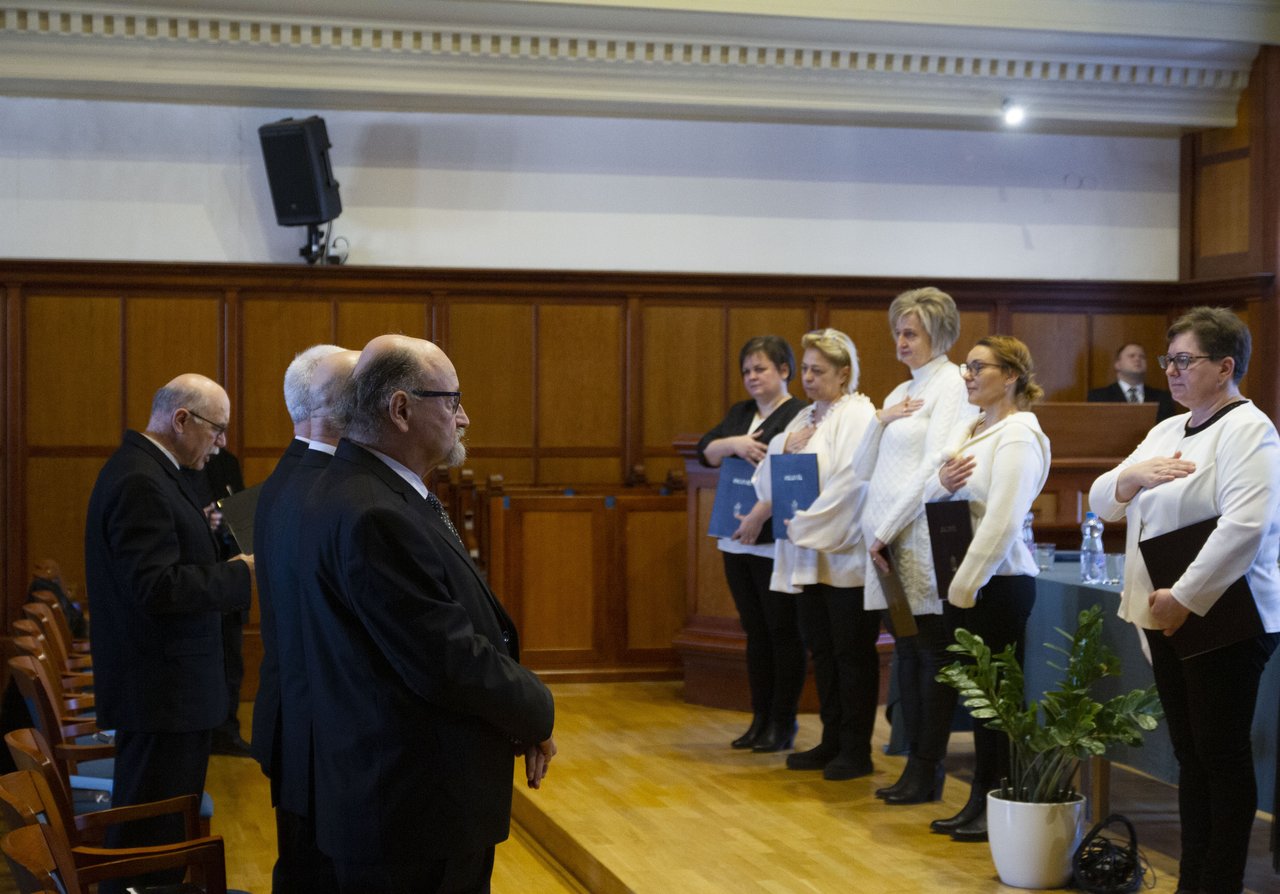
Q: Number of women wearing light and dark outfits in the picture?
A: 5